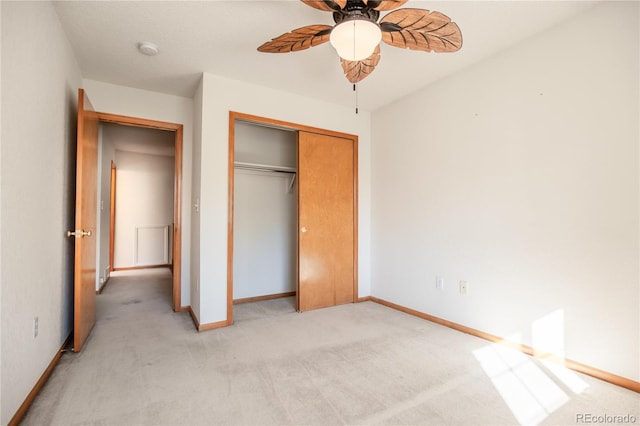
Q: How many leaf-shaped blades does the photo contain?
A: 5